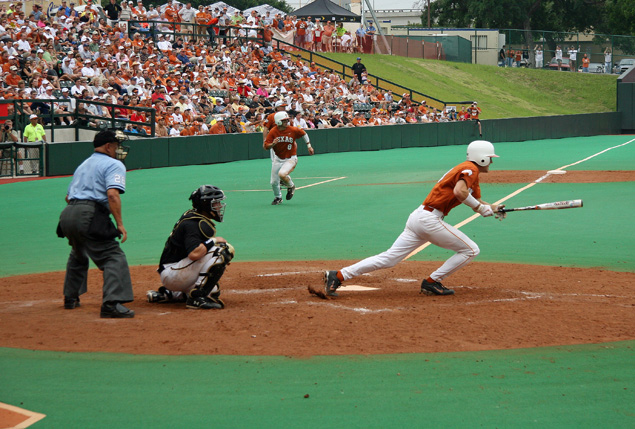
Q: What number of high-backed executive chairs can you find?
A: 0